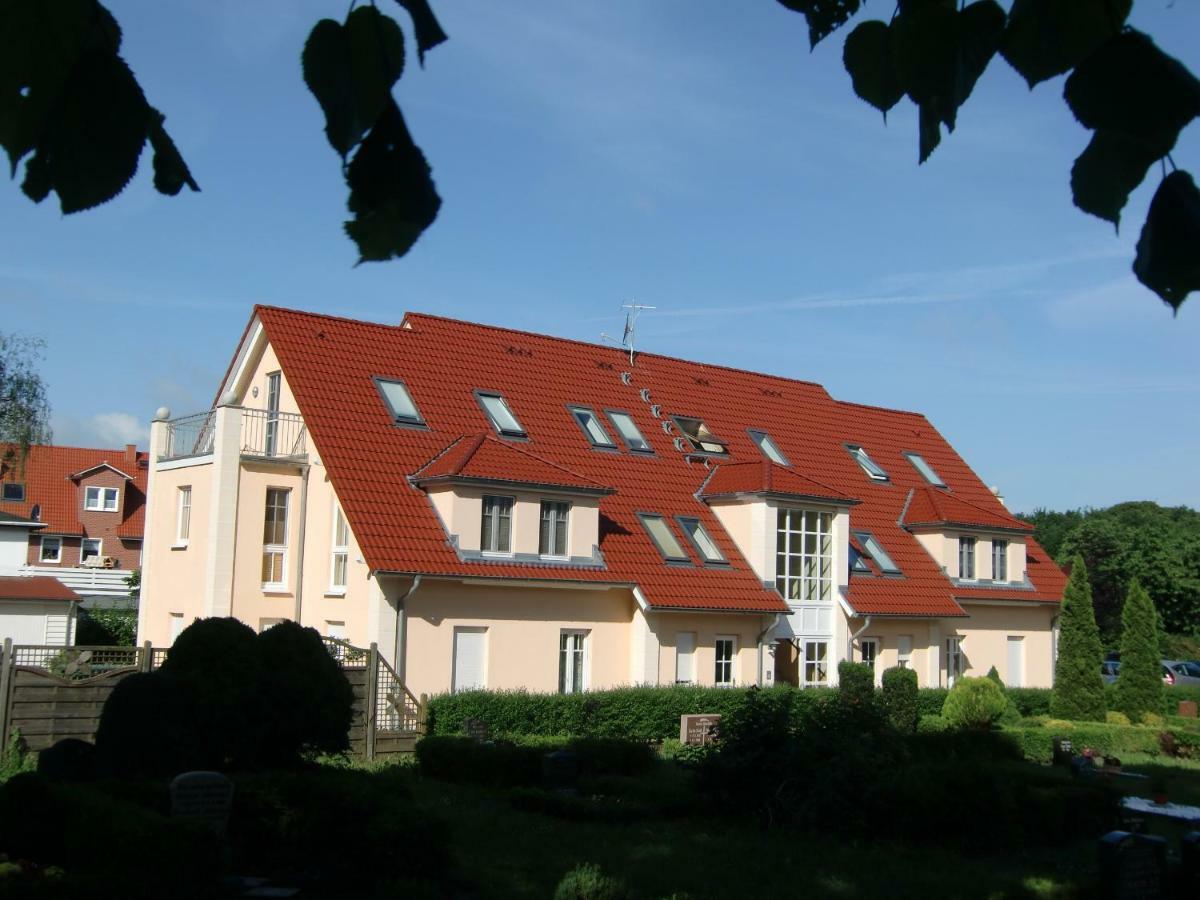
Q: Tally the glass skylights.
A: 12